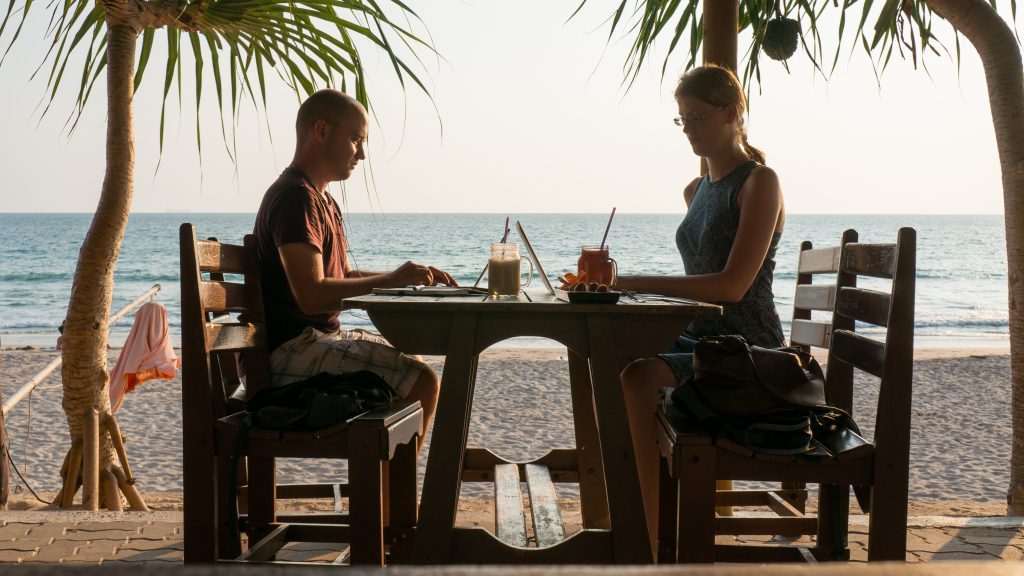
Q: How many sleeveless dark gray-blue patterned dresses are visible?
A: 1